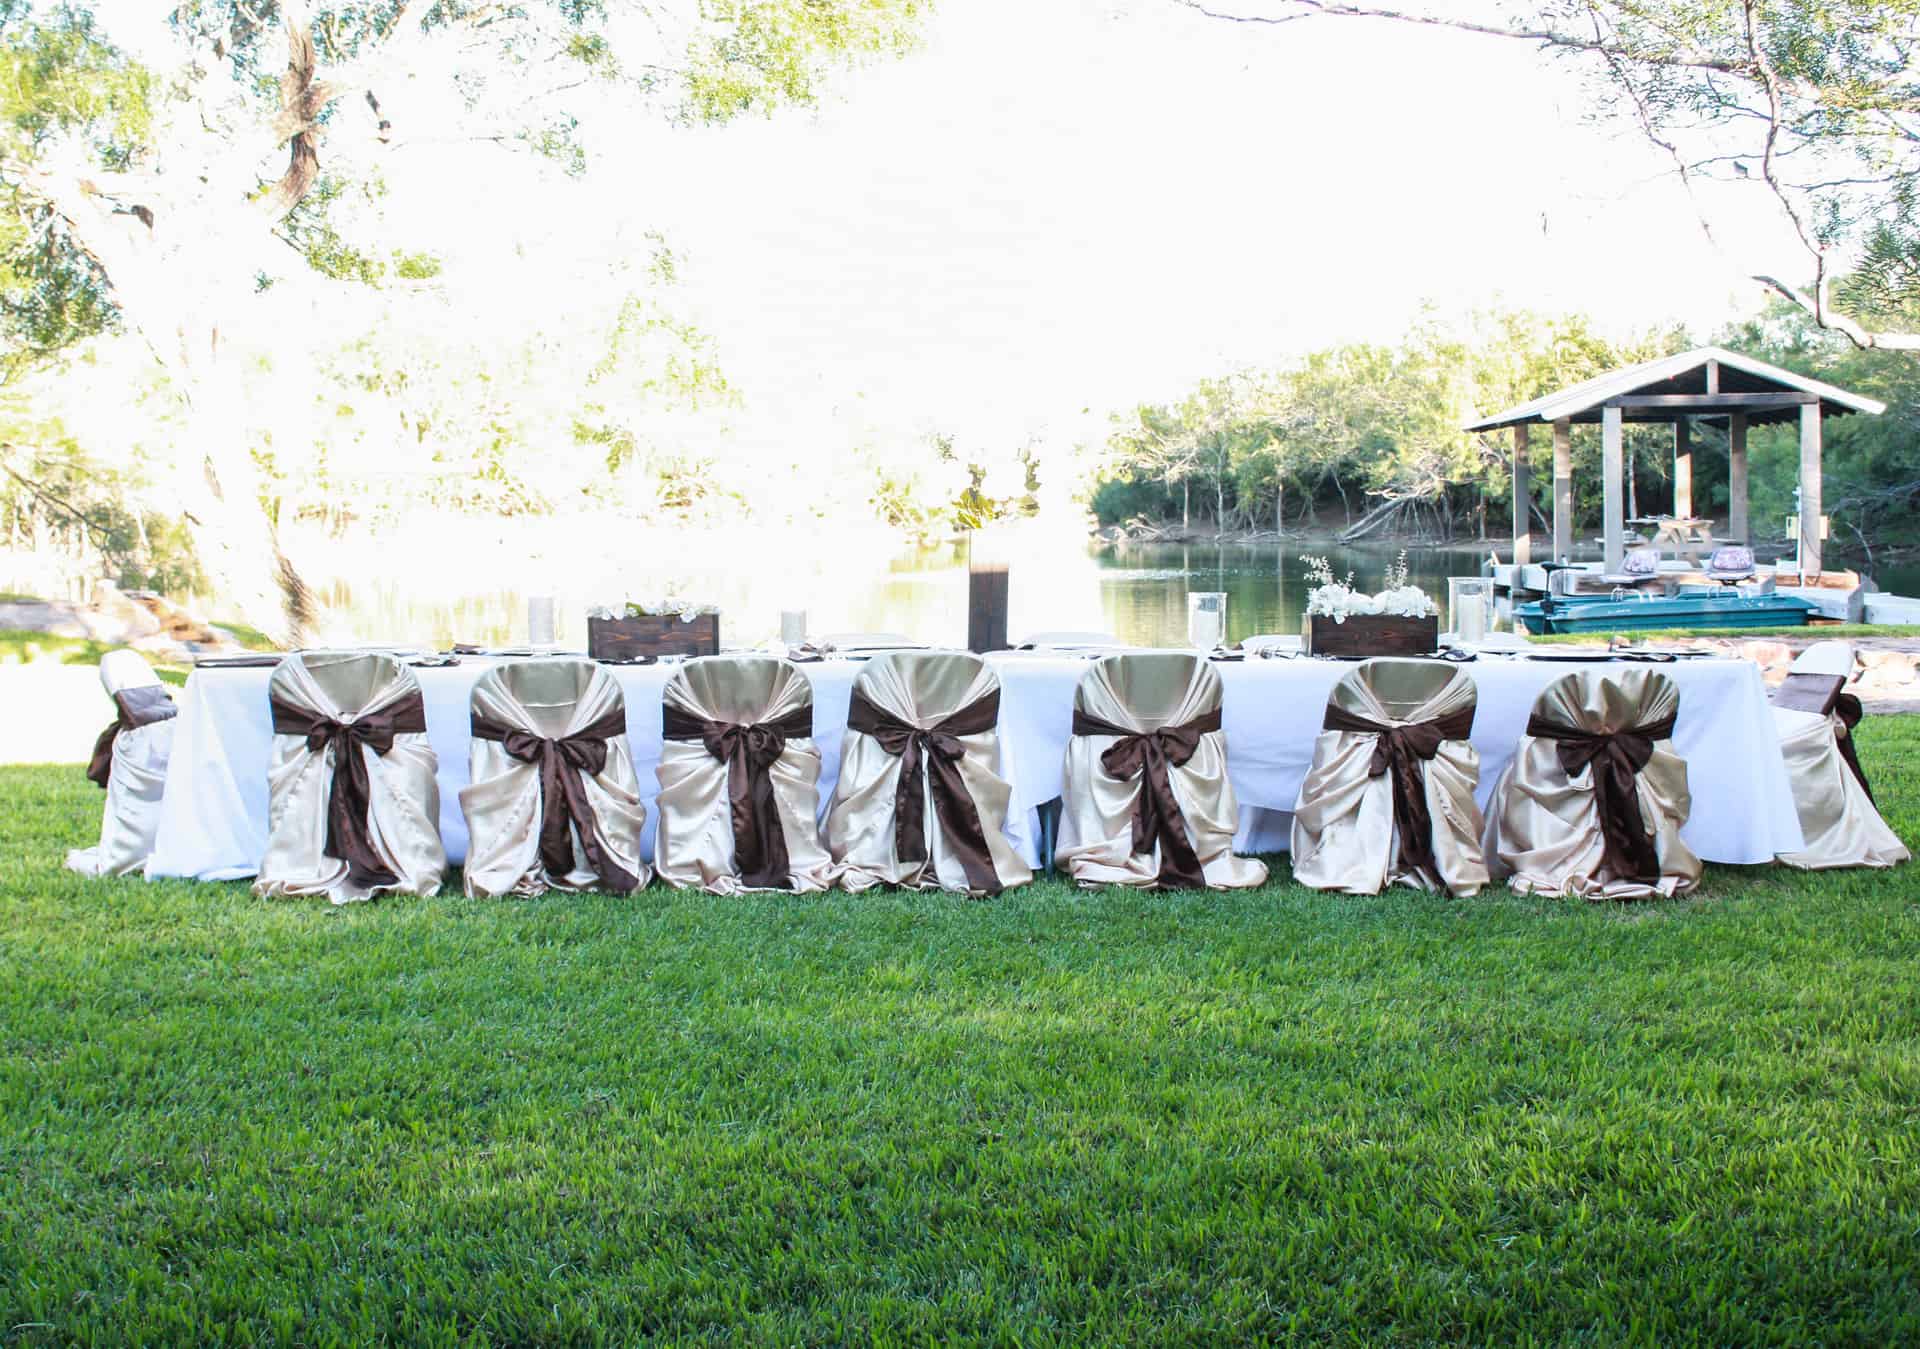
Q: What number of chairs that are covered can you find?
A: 9